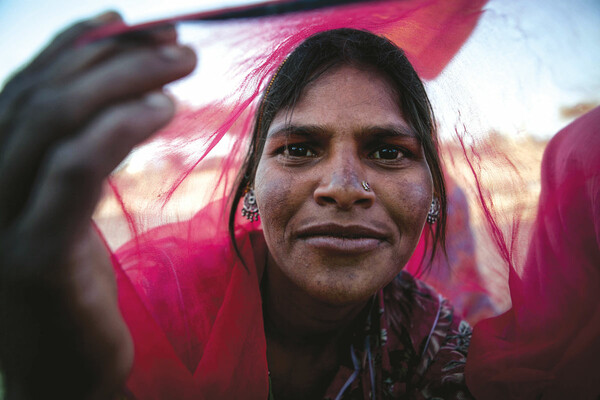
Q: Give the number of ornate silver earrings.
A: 2